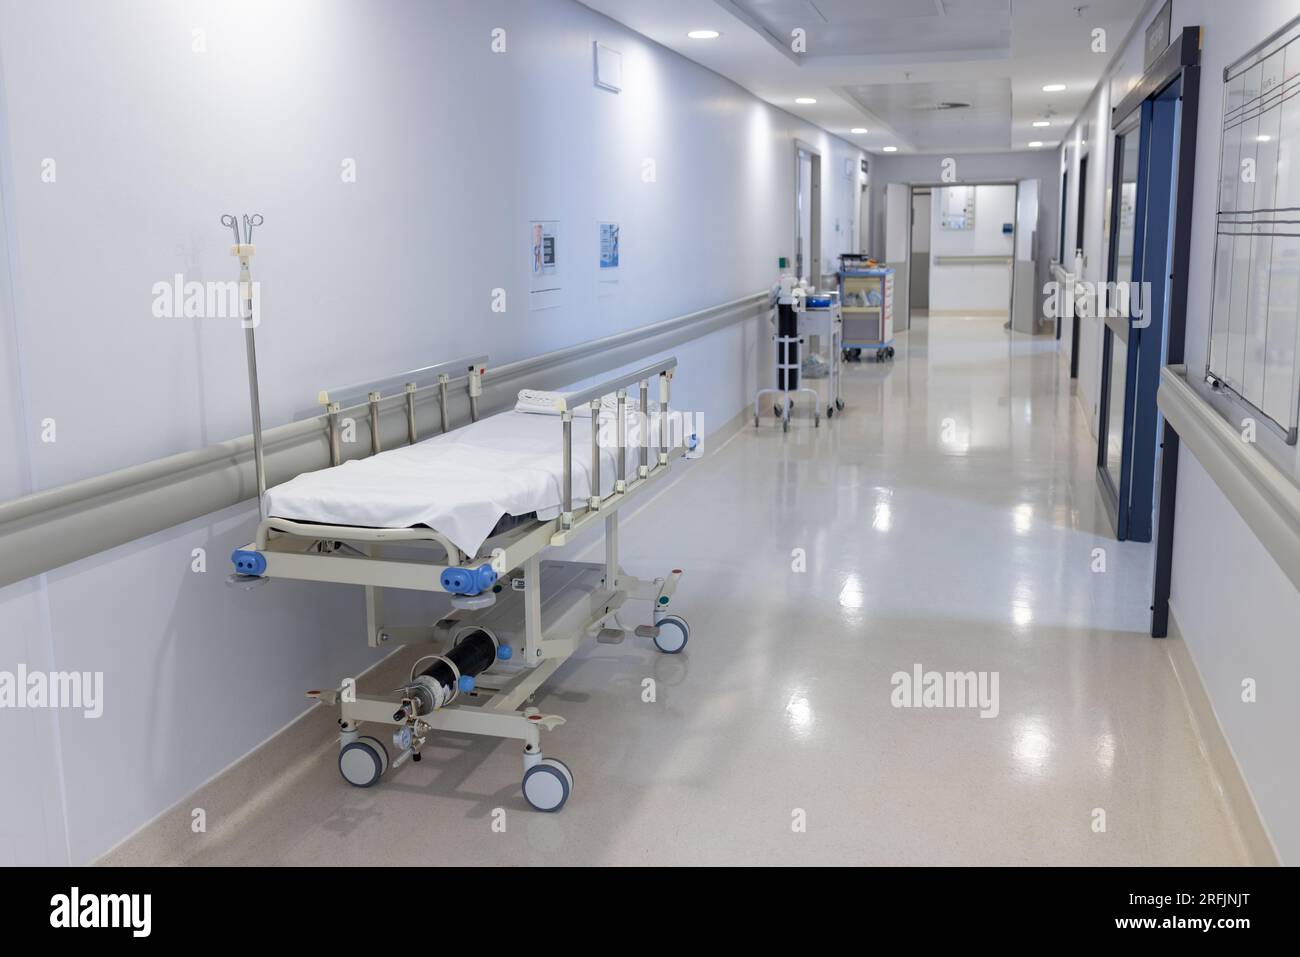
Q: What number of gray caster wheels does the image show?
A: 3